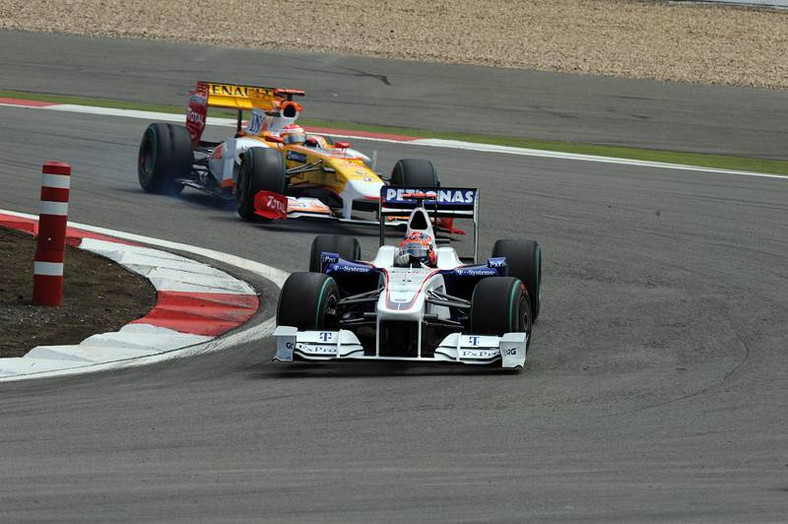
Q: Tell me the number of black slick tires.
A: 7